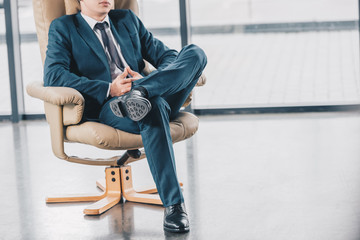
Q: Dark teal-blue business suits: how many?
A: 1